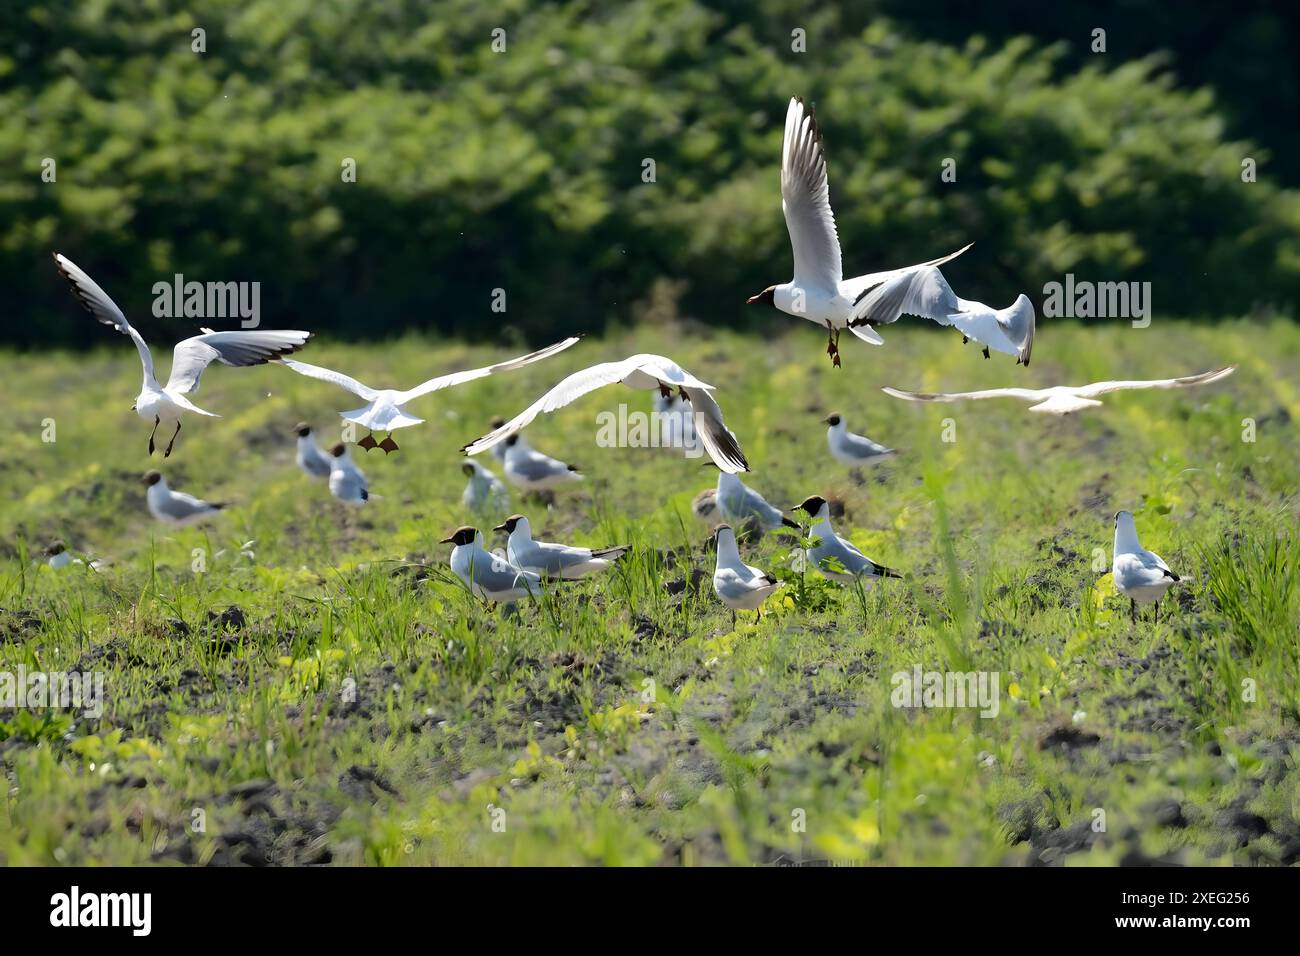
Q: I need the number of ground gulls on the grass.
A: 15